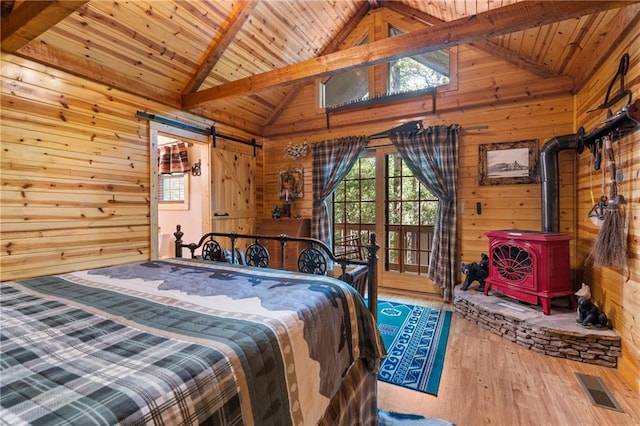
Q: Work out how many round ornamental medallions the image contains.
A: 3